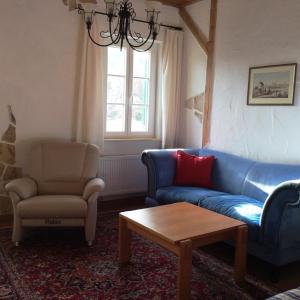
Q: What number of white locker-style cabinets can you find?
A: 0